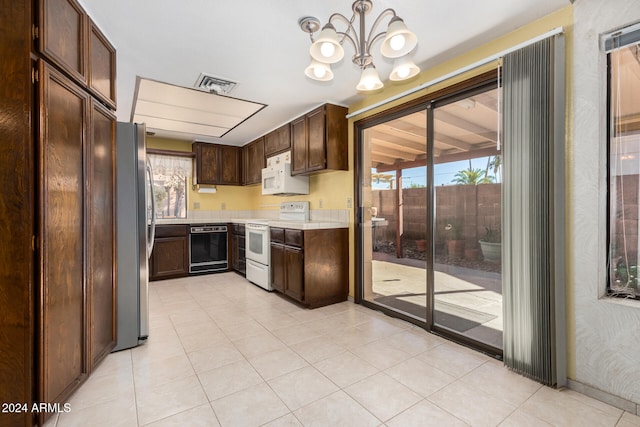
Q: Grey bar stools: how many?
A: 0